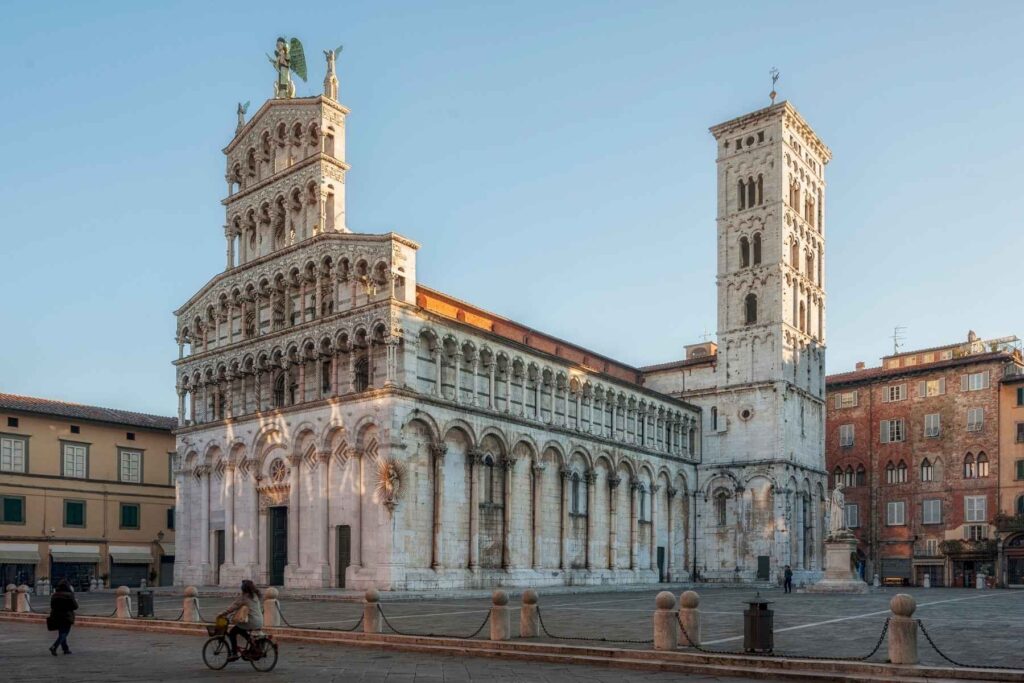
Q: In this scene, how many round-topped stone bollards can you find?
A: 11